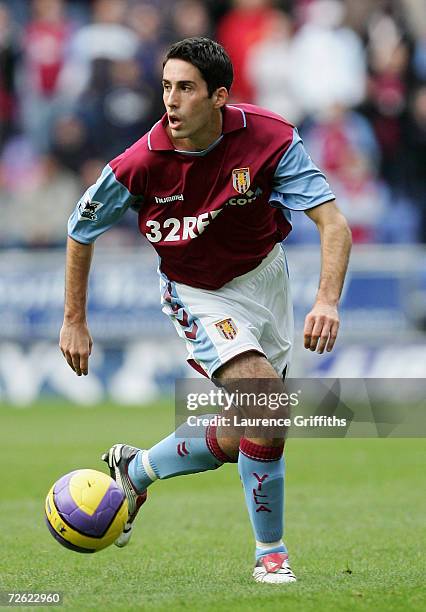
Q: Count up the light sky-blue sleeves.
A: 2